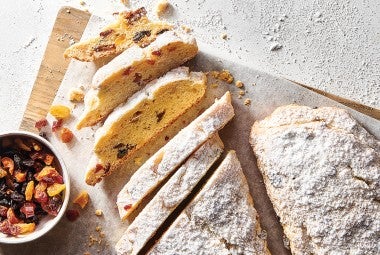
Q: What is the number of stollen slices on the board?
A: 5